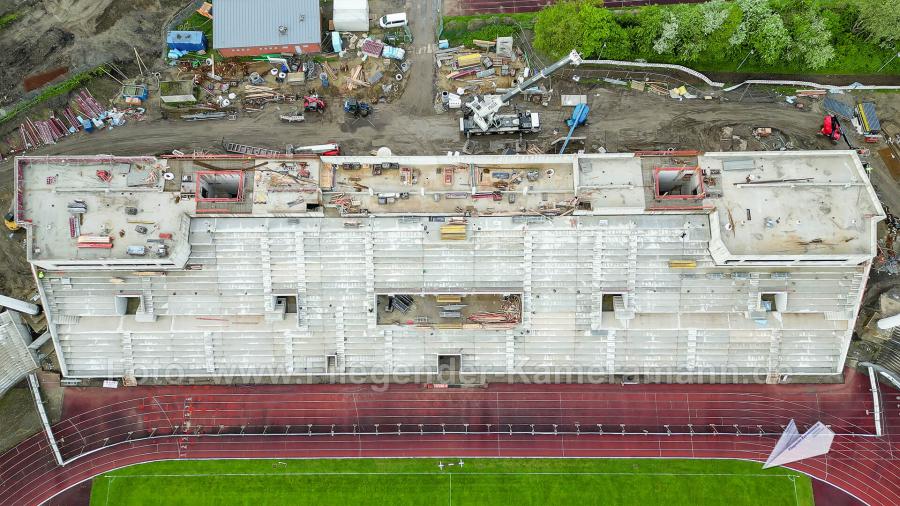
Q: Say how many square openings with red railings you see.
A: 2